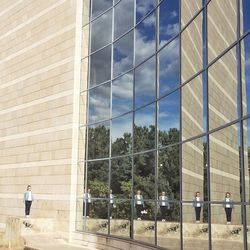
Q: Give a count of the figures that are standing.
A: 7